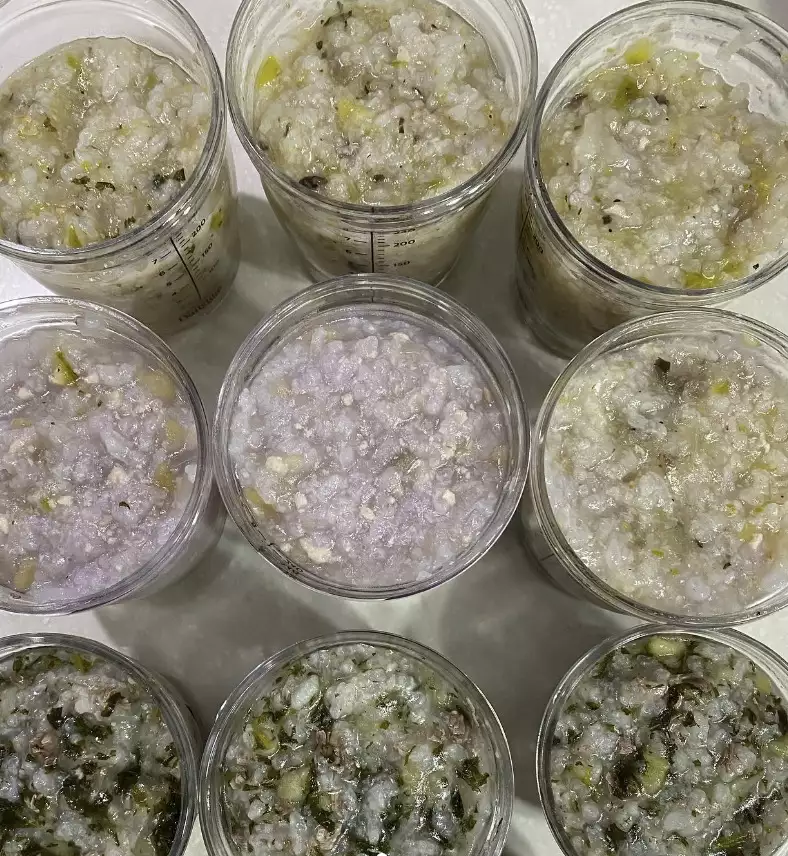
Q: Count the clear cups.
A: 9